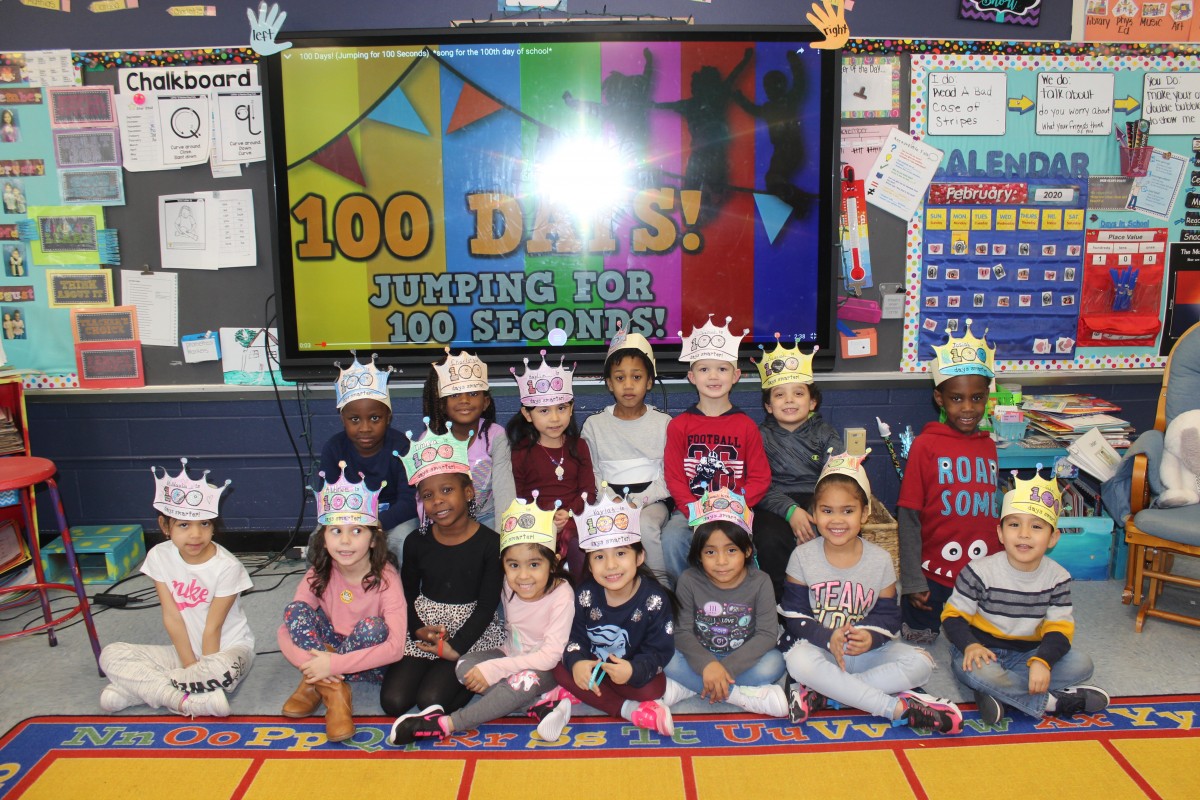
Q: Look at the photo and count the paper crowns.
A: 15